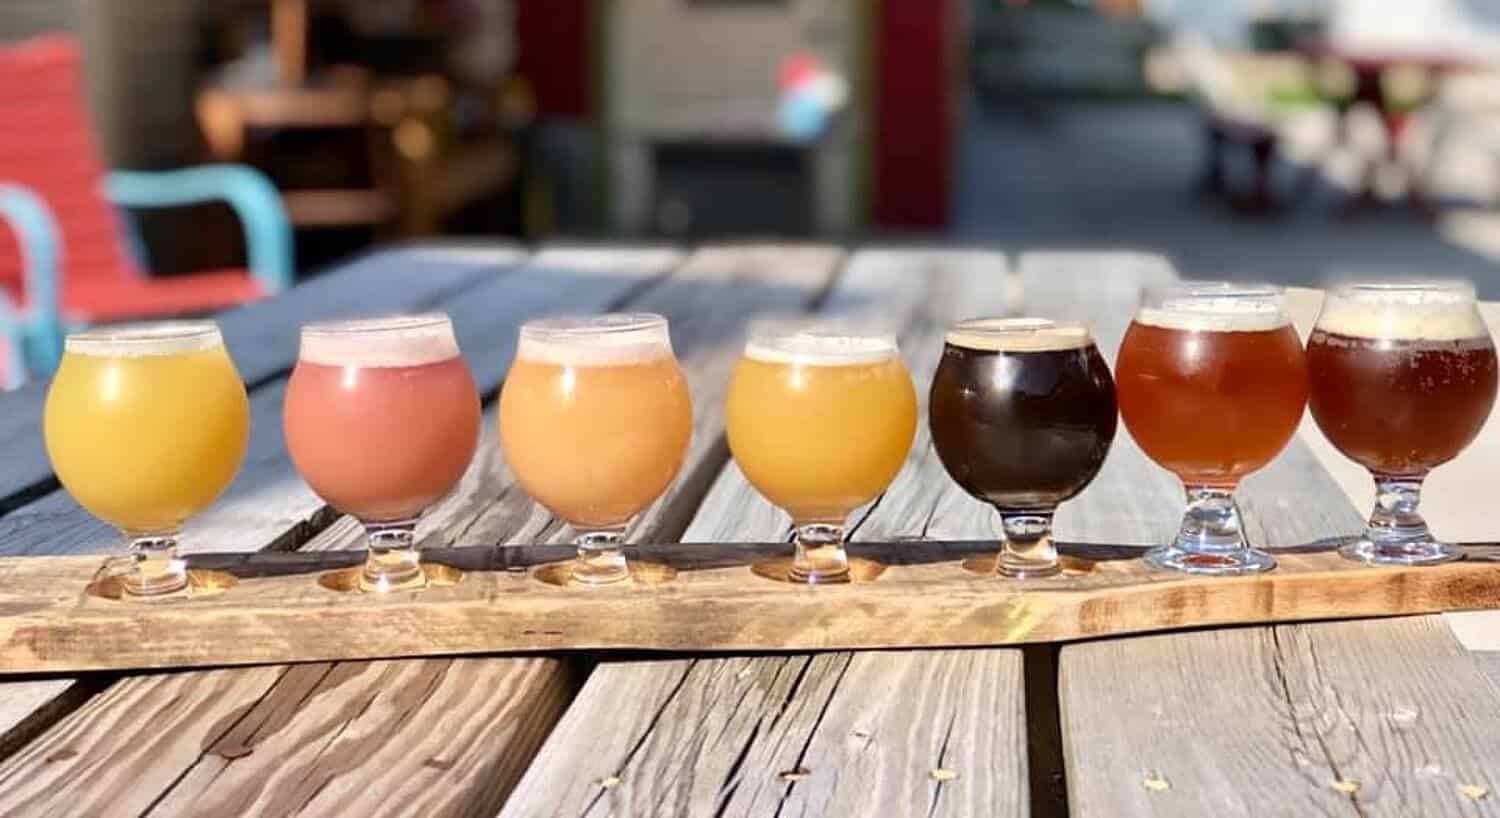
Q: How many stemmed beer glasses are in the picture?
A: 7